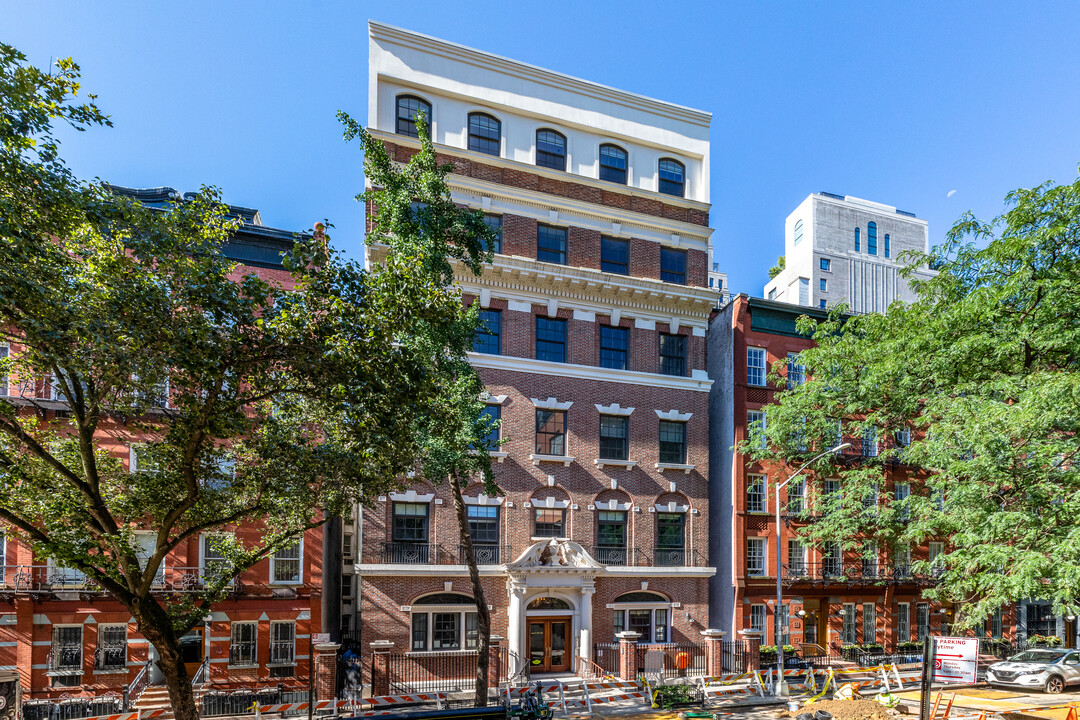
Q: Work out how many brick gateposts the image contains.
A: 6